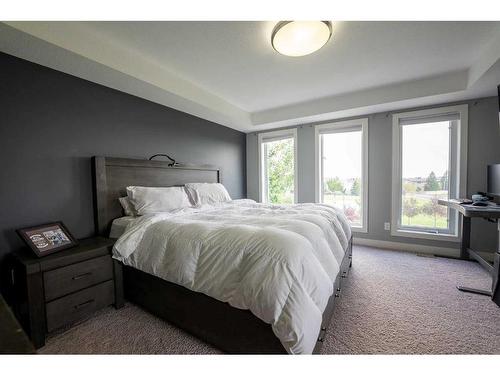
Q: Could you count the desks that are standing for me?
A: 1